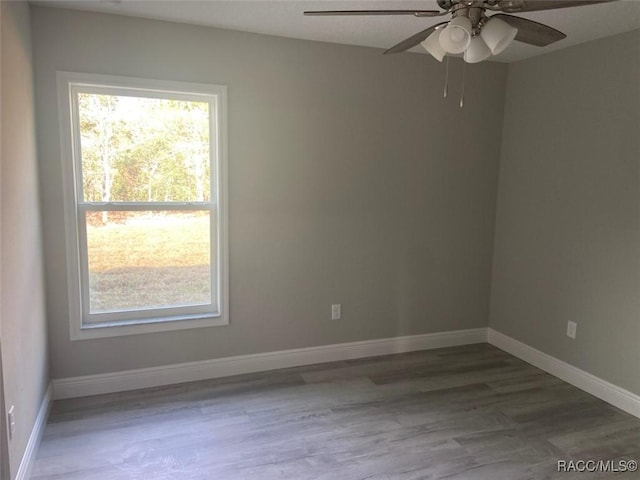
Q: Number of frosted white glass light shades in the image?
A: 4